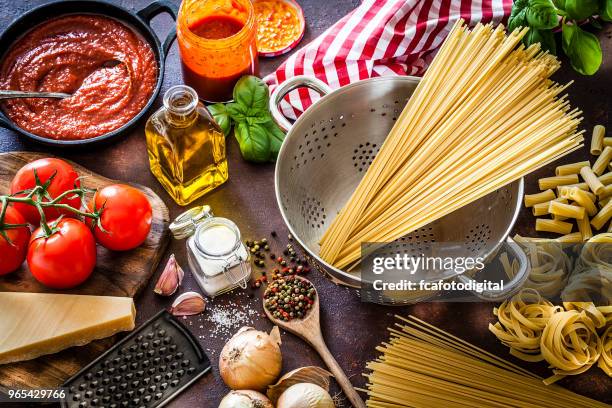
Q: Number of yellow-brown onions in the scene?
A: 3